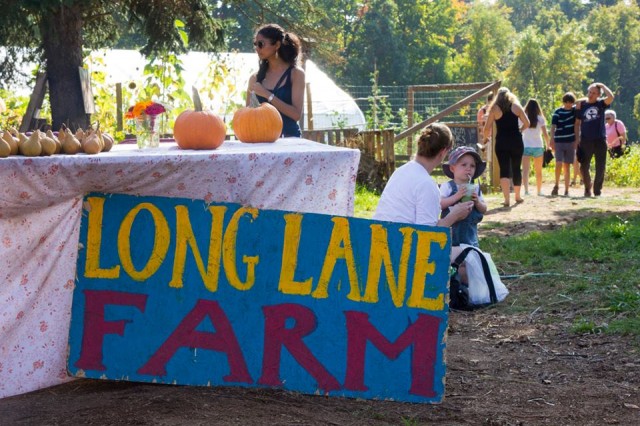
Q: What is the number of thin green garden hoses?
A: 1